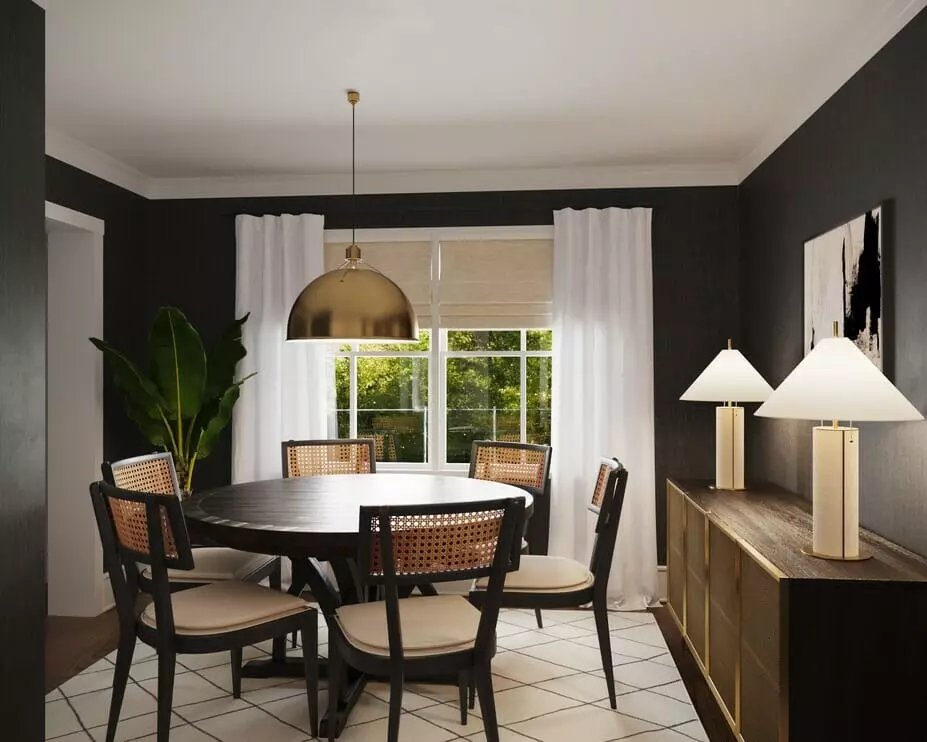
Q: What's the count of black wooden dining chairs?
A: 6